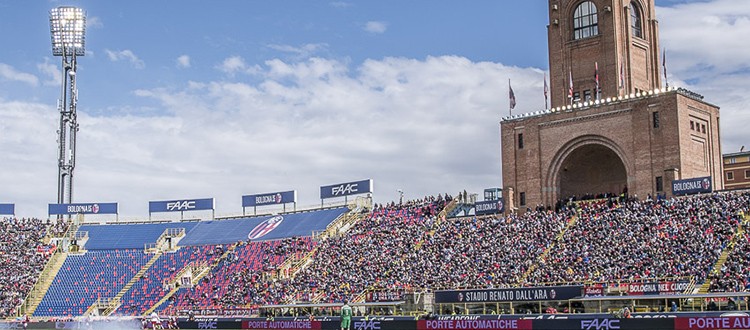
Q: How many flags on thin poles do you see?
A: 6